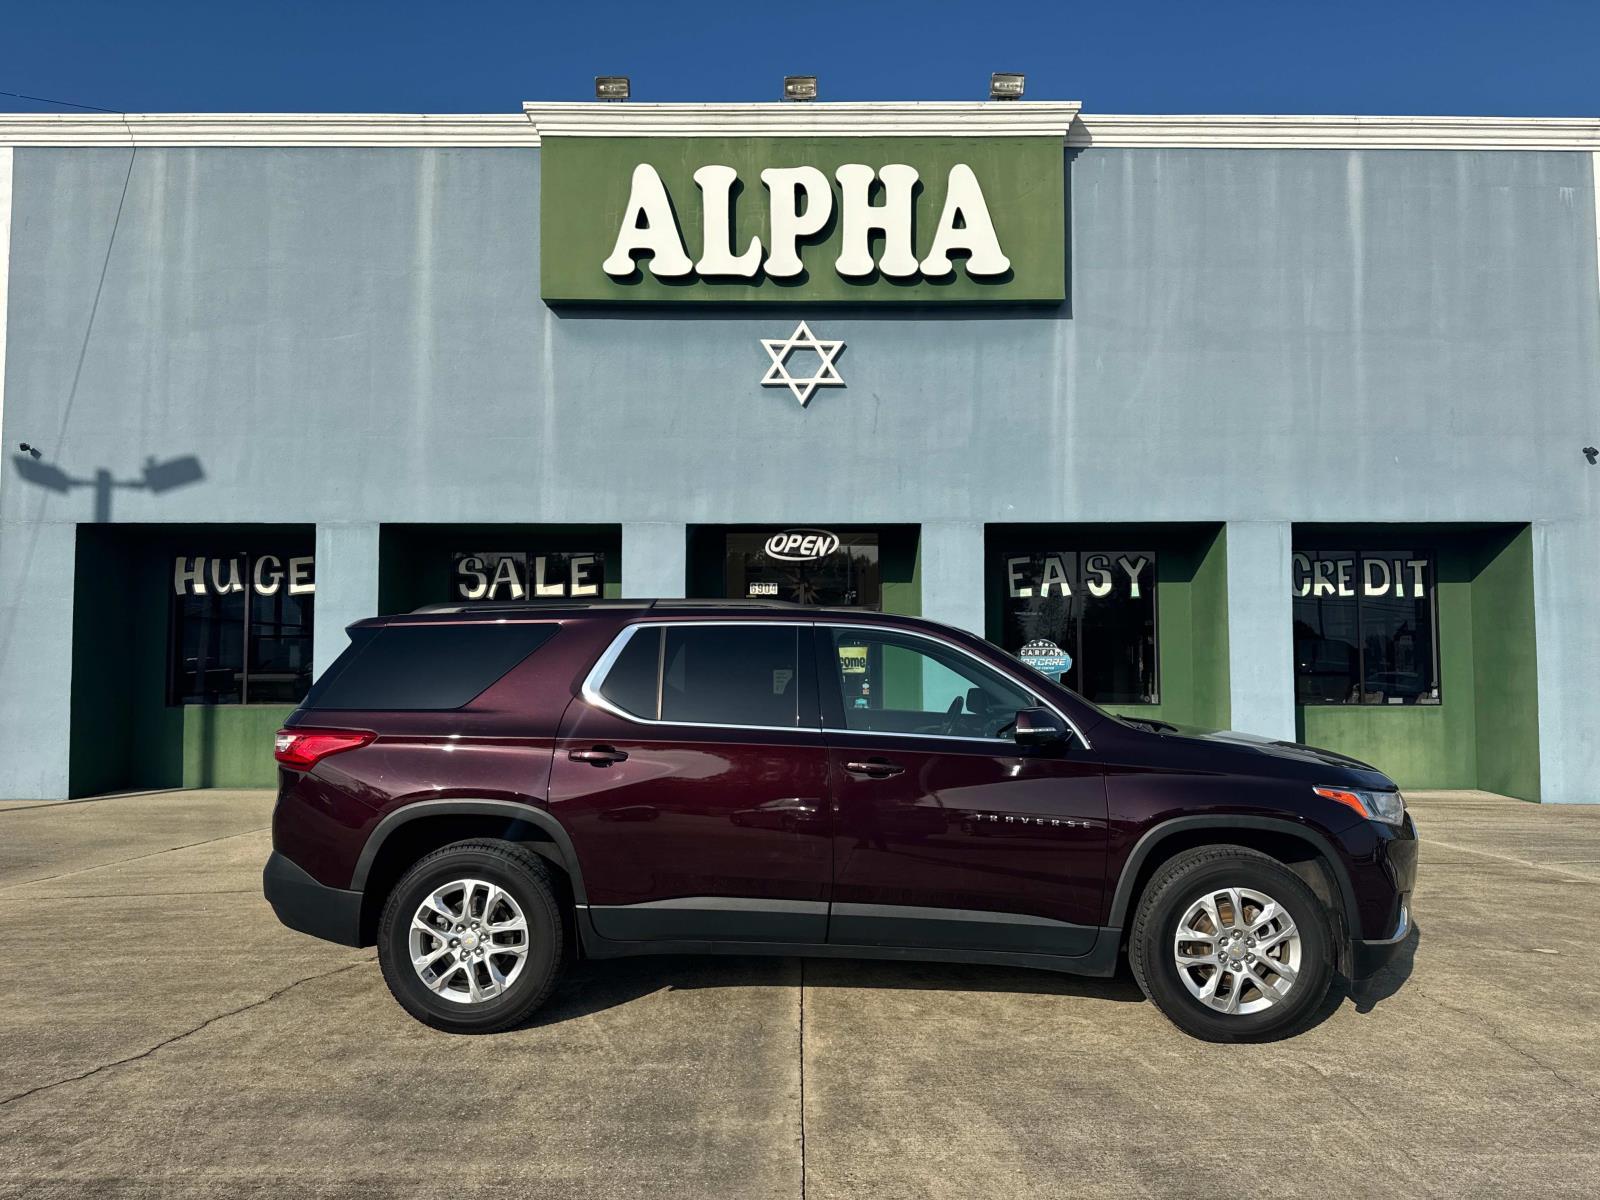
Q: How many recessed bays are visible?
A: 5